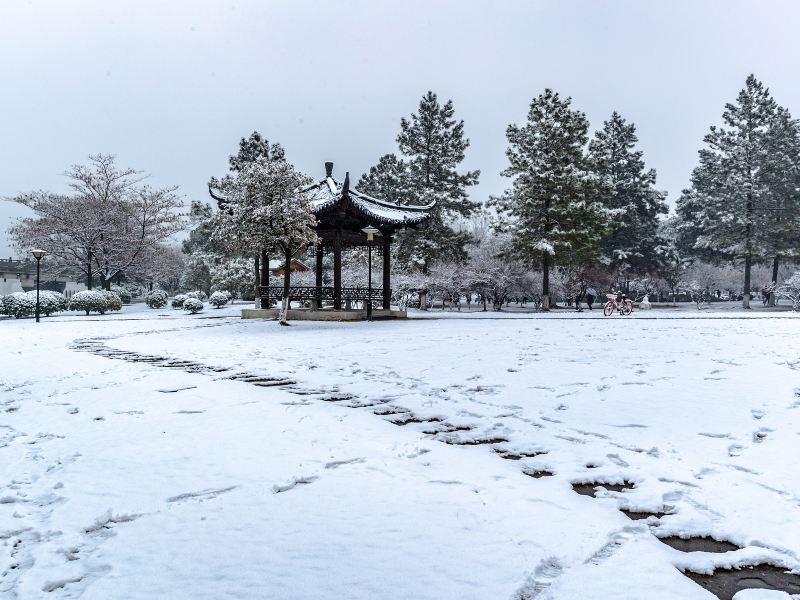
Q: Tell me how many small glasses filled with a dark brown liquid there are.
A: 0